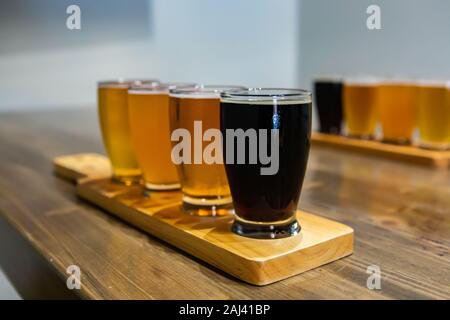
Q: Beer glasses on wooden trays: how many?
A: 8